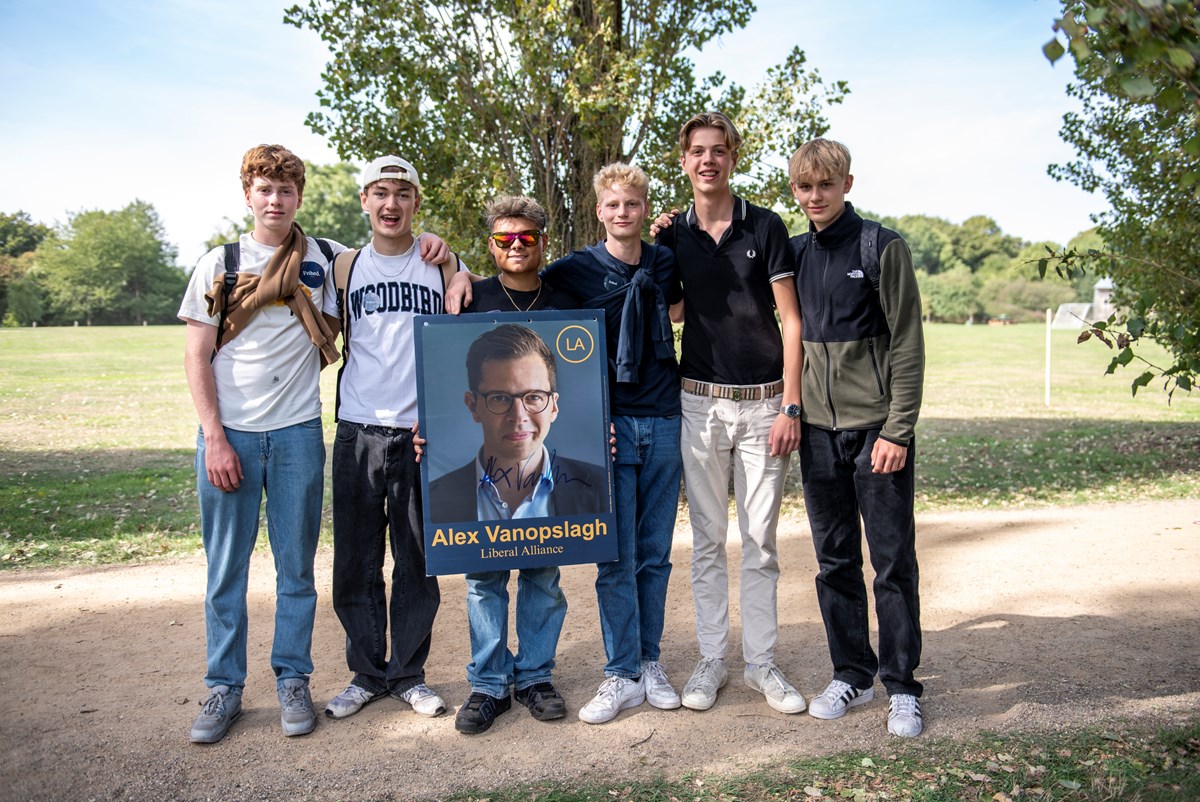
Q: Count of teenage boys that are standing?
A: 6